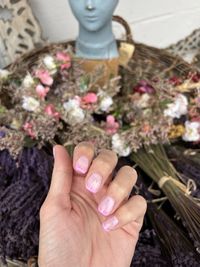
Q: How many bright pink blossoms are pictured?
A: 7